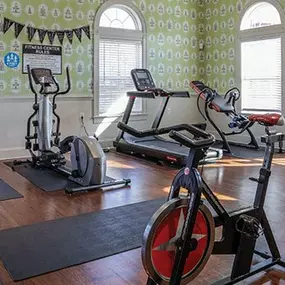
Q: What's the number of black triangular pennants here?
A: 9